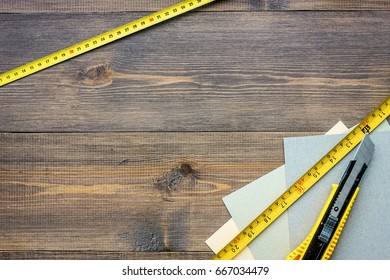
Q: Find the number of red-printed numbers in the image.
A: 6